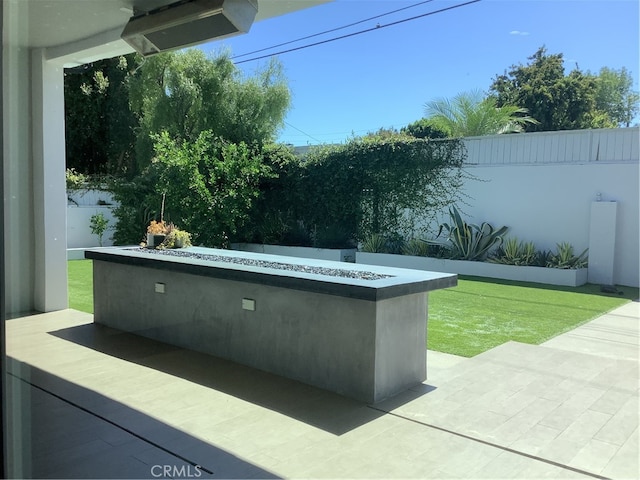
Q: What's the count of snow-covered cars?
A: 0